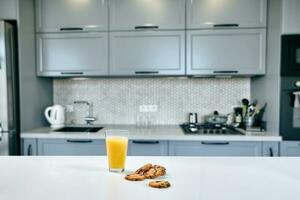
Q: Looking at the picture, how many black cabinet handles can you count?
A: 11